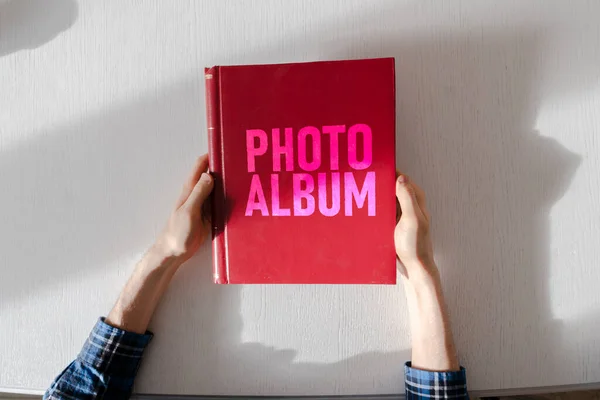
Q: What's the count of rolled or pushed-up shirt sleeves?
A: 2